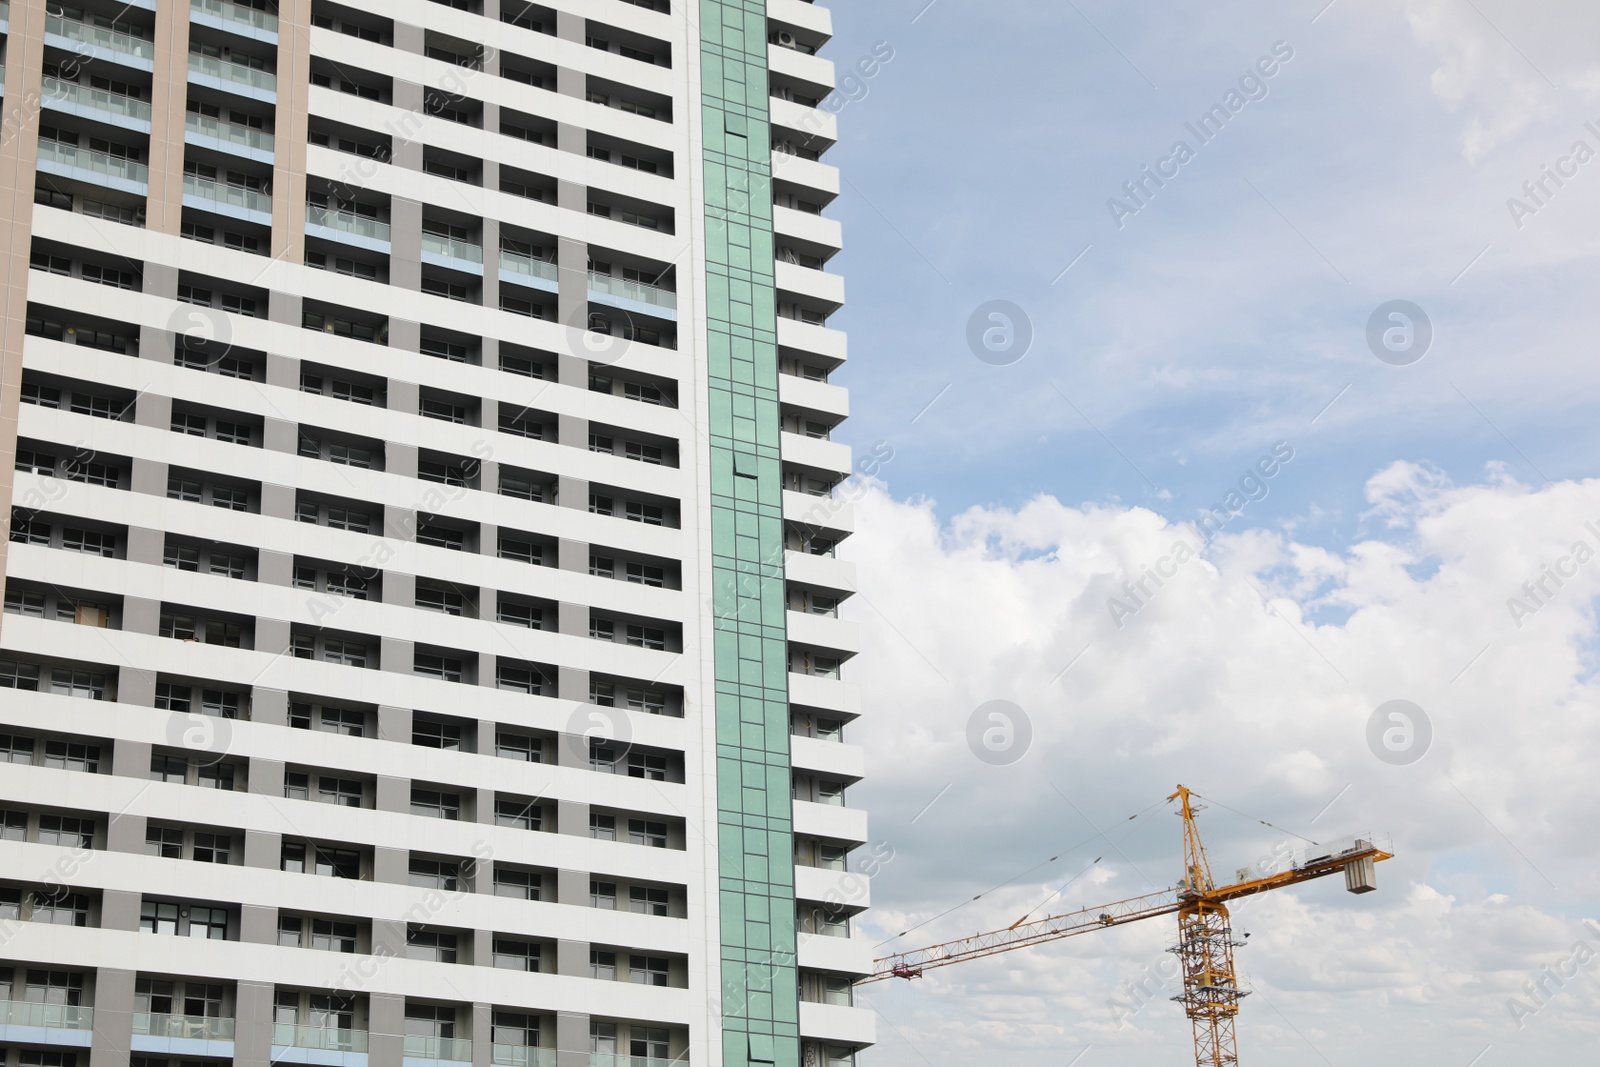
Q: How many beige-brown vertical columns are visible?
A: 3